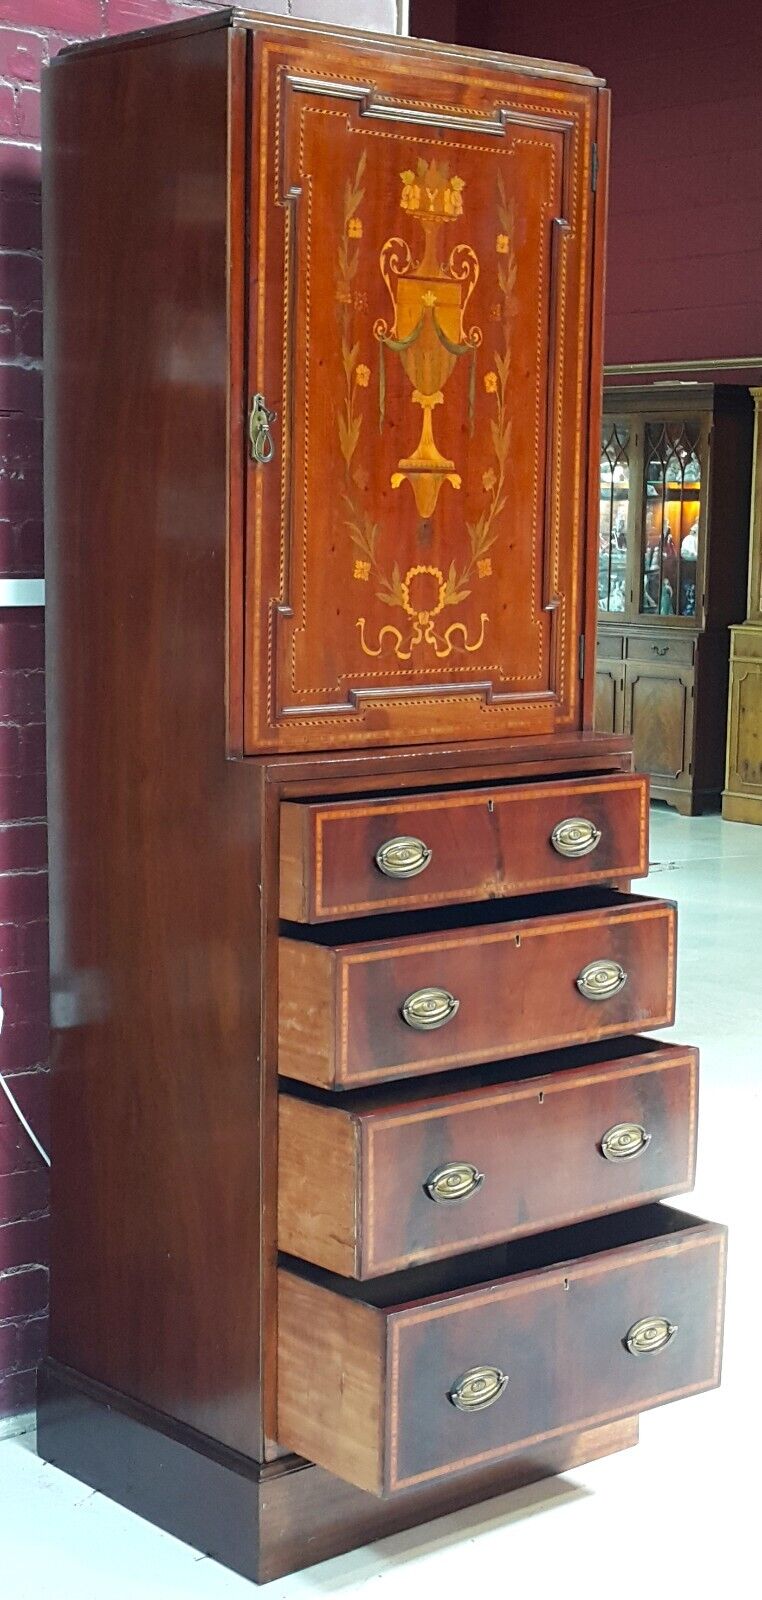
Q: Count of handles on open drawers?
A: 8